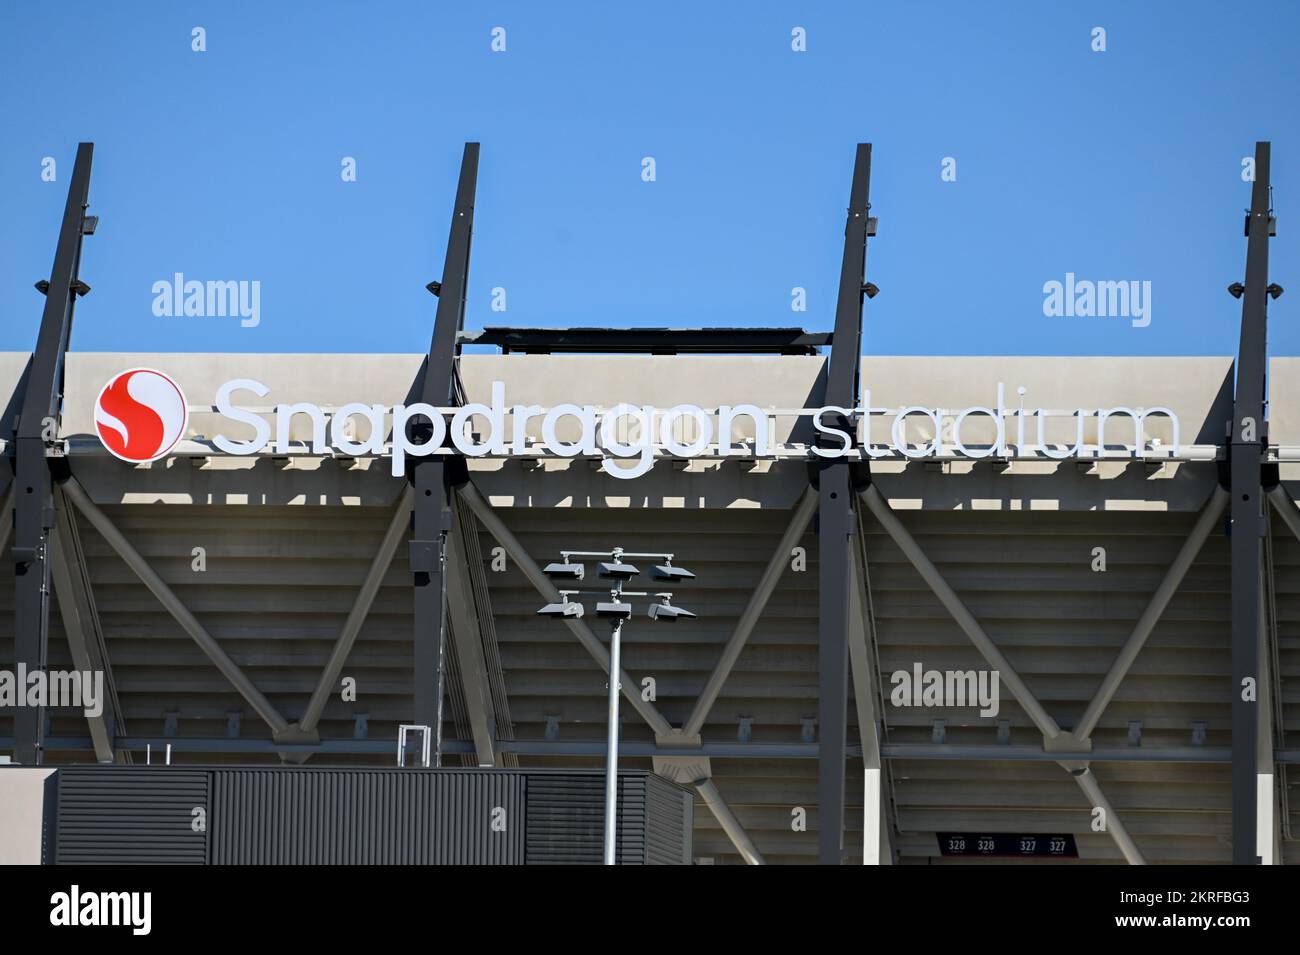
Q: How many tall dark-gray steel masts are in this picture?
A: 4